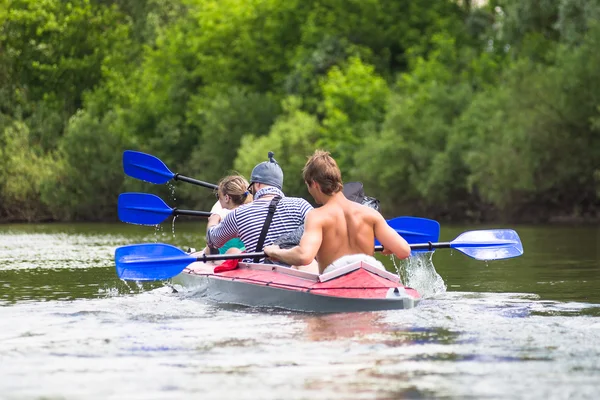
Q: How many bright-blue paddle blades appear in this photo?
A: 5